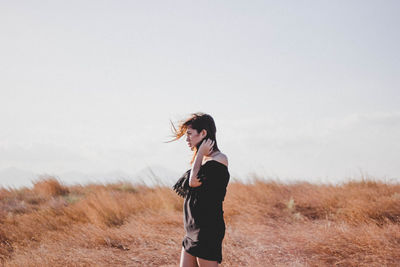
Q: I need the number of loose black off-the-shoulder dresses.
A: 1